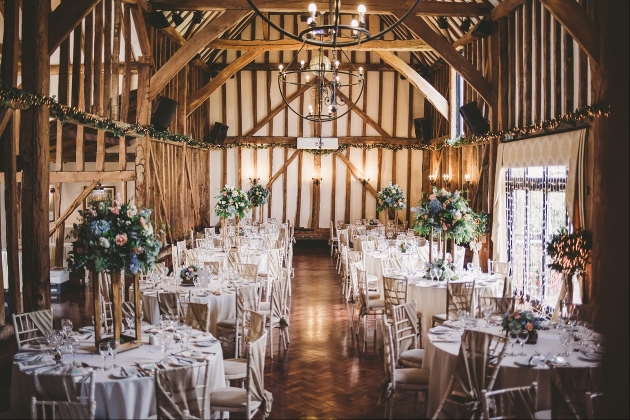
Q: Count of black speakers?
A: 4